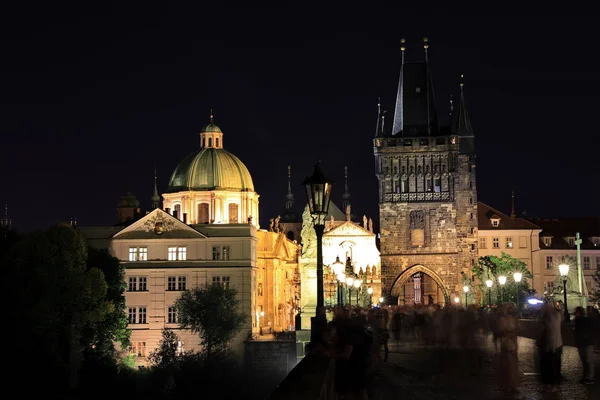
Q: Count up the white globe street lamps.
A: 12